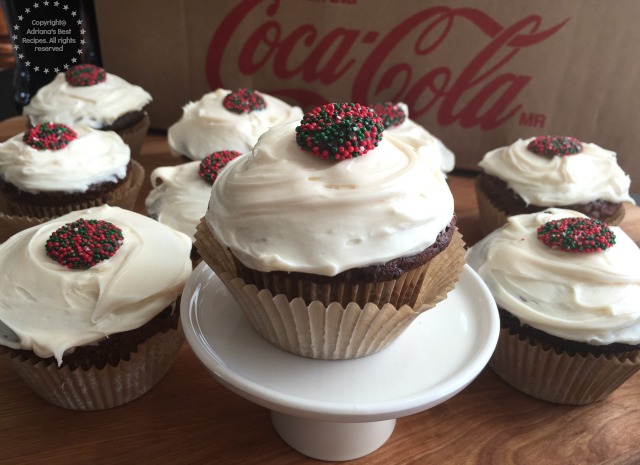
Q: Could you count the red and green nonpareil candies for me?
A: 9